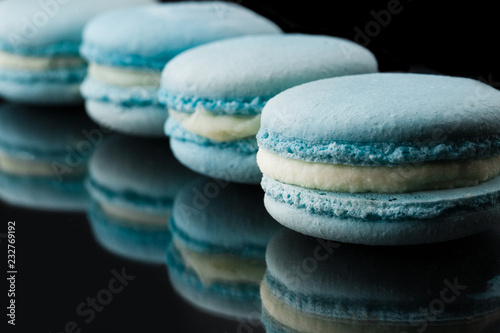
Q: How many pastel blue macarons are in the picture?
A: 4